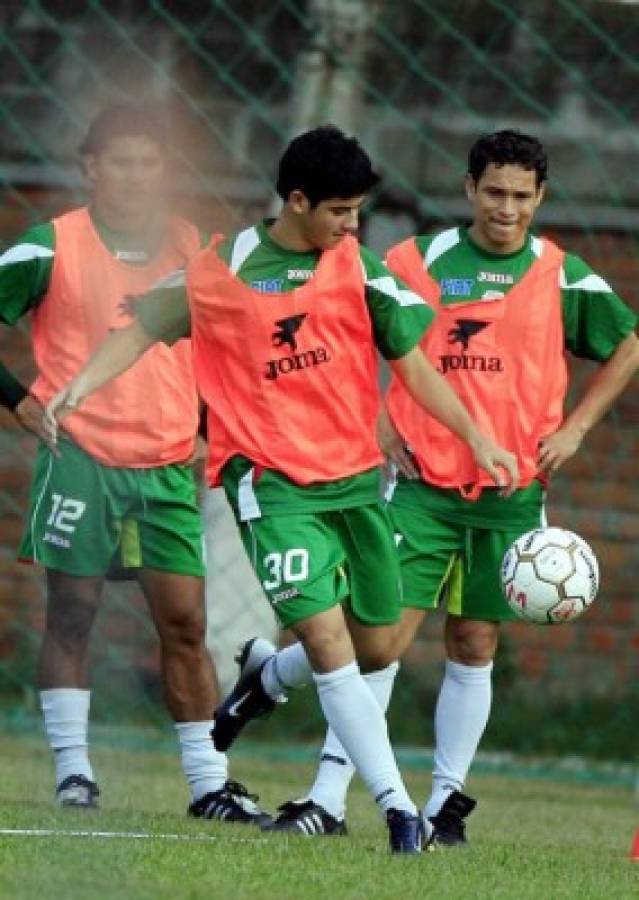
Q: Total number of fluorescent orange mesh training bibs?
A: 3